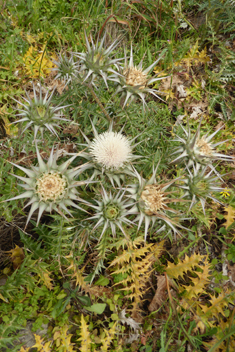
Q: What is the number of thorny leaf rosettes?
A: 10